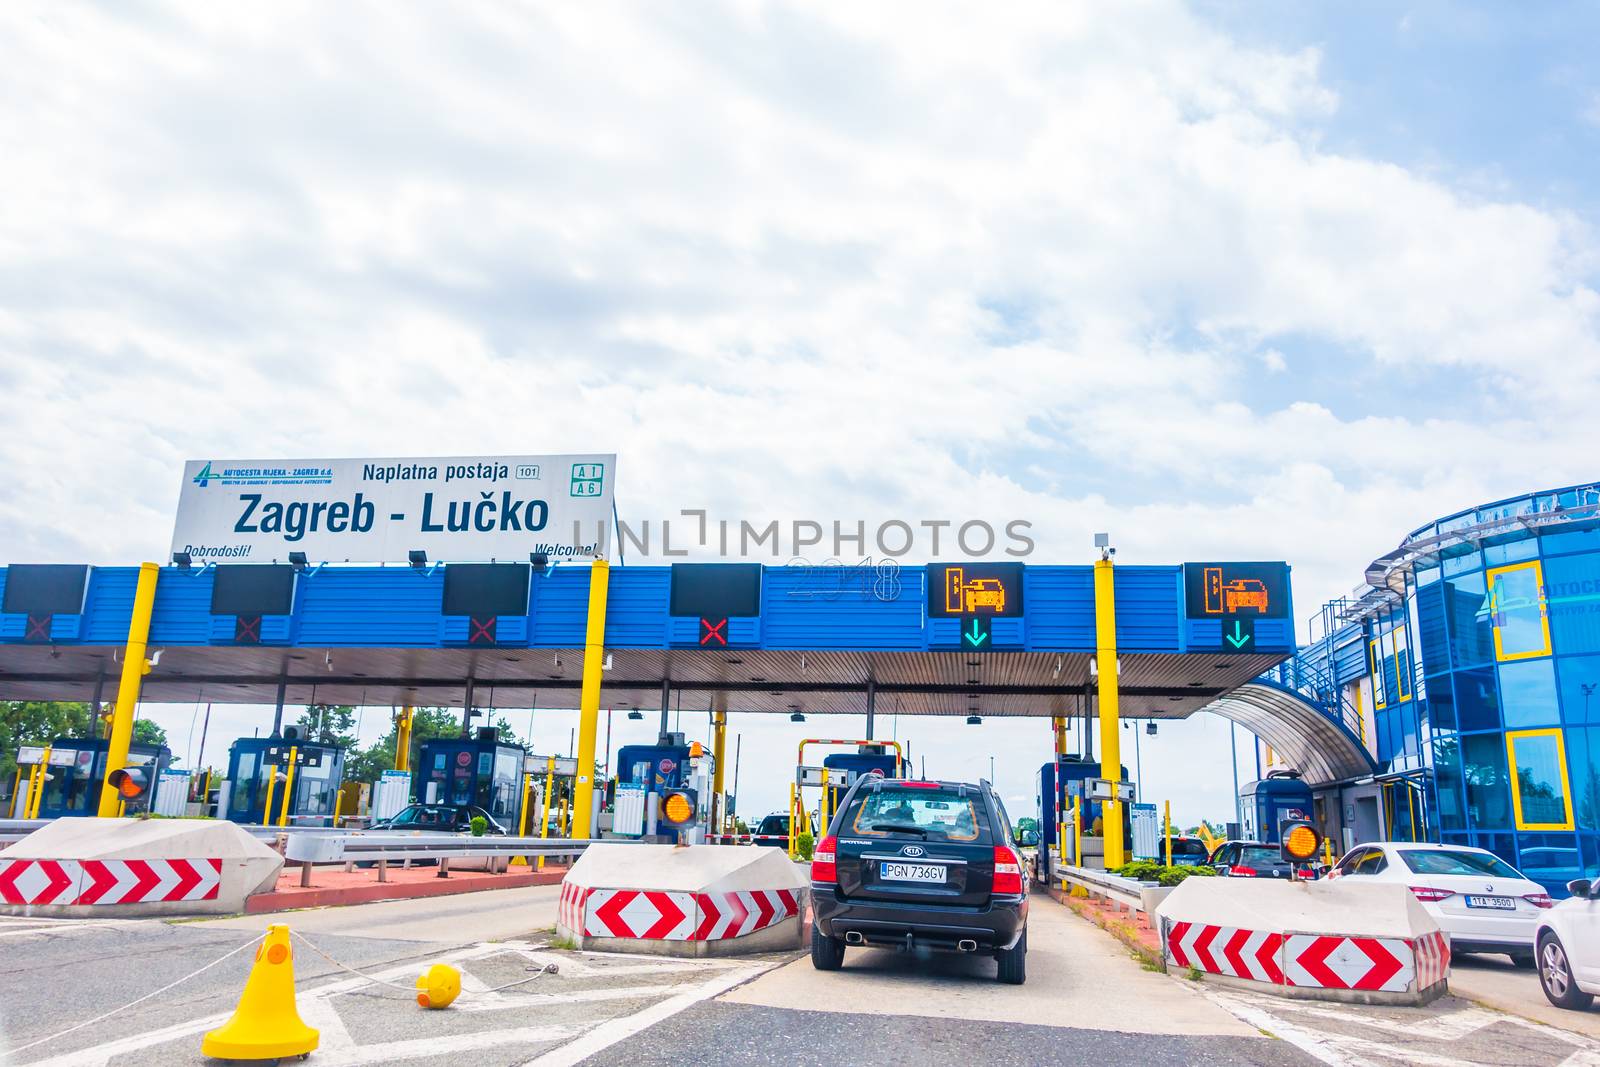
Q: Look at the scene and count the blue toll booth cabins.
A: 7